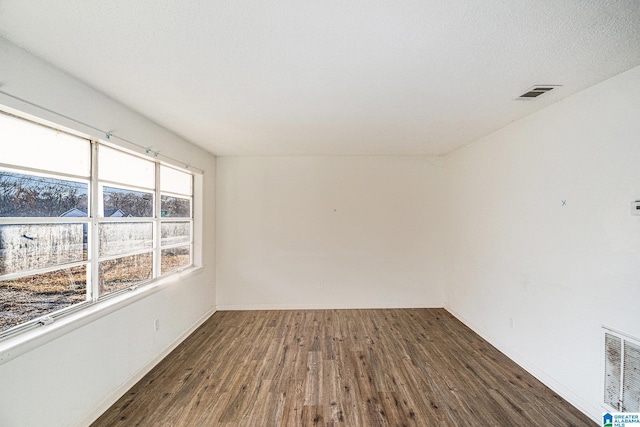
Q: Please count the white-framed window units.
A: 3